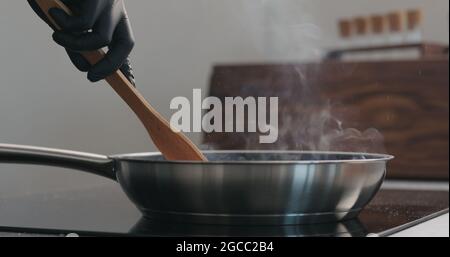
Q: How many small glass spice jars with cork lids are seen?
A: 5